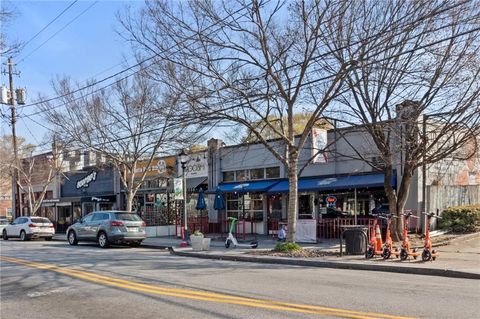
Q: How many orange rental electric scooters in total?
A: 4